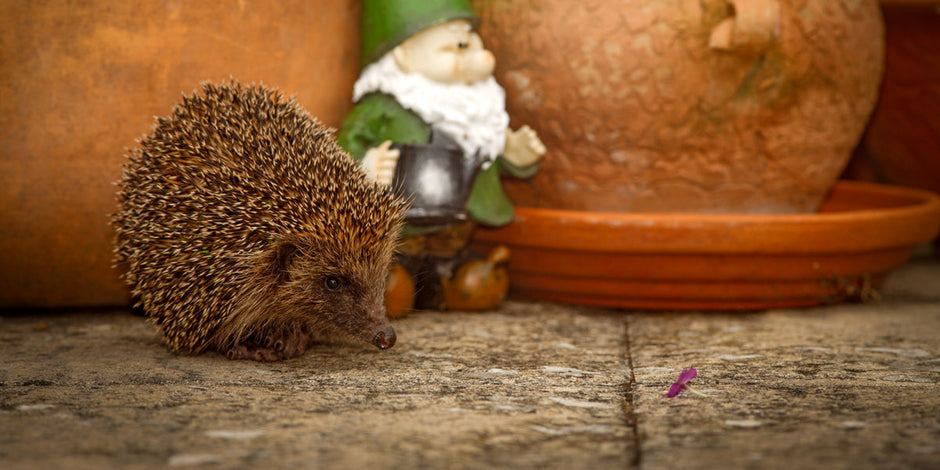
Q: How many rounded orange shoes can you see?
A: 2